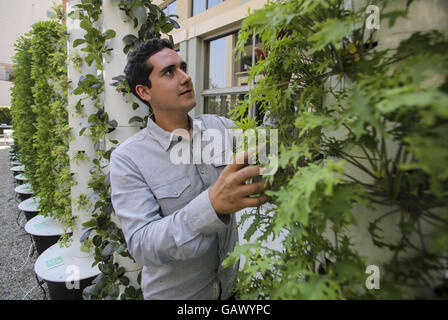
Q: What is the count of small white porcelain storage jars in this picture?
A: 0